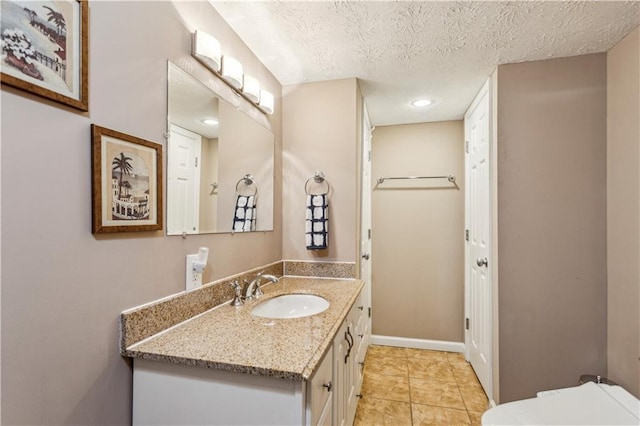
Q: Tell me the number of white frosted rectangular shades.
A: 4